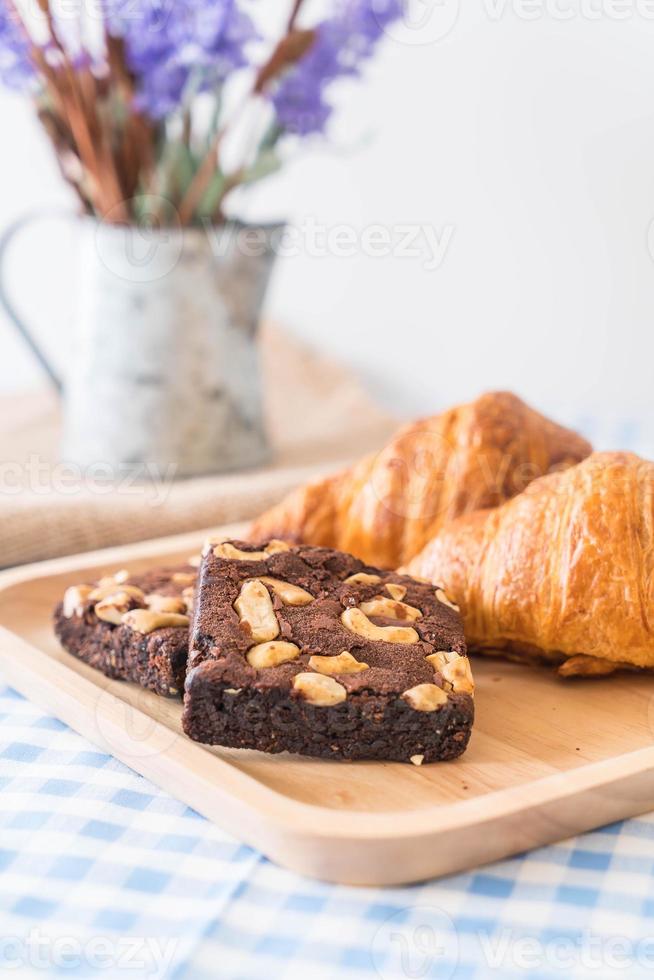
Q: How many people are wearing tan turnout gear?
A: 0